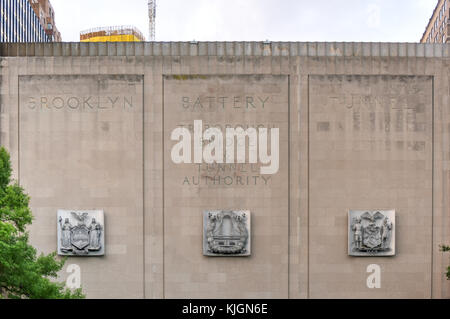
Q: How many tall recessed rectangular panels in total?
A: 3